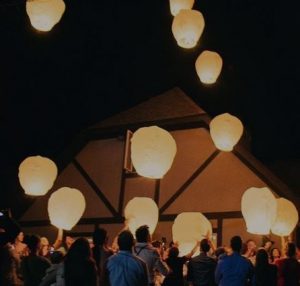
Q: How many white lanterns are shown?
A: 12